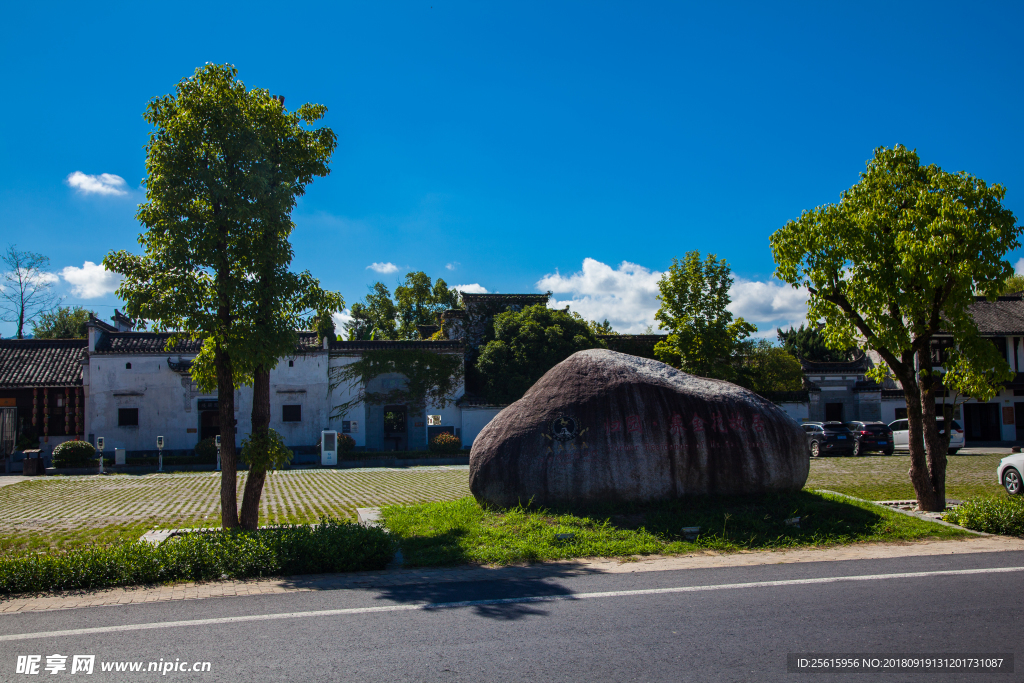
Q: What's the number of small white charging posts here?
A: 3